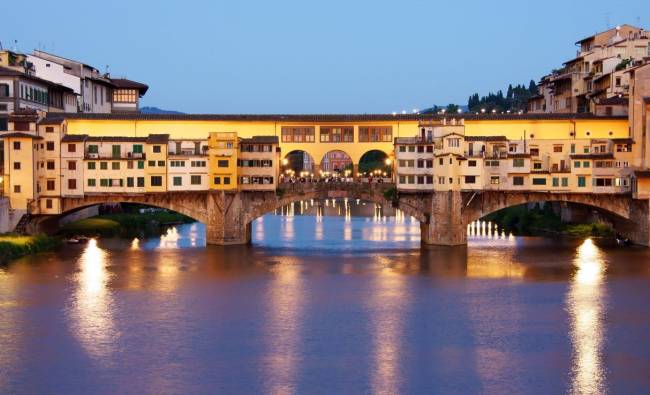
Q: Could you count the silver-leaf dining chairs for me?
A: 0